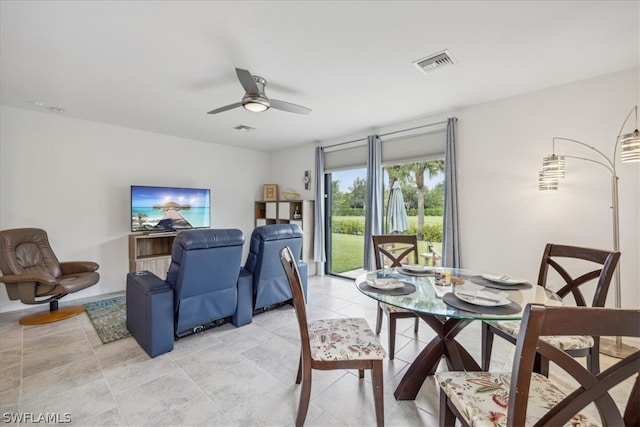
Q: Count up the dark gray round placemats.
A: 4